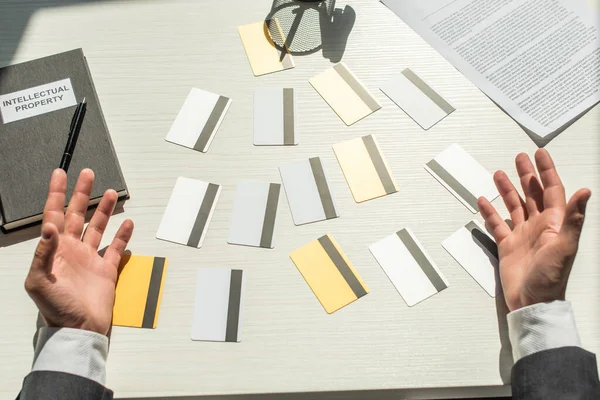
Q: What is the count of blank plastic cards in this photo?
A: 15